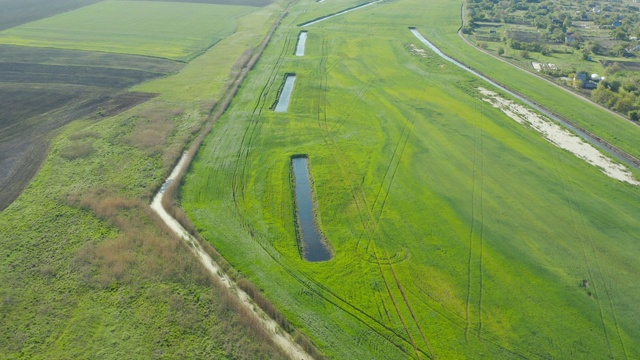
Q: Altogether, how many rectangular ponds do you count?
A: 3